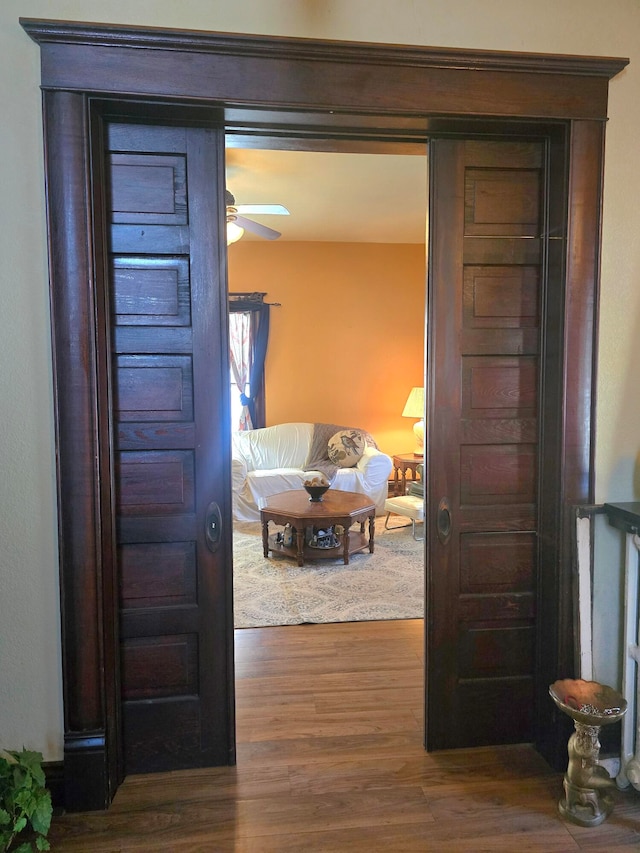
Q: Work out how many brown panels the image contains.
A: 12